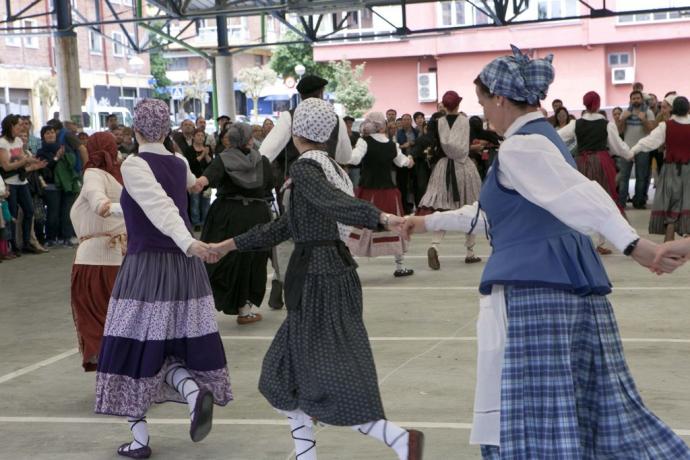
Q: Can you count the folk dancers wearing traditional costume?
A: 10